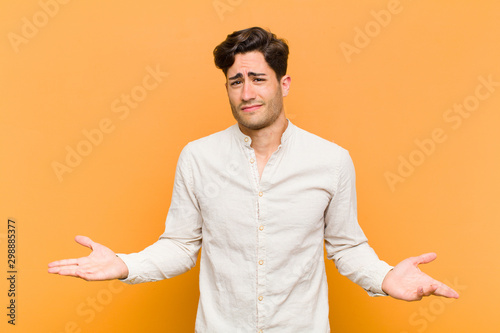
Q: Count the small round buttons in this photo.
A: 7